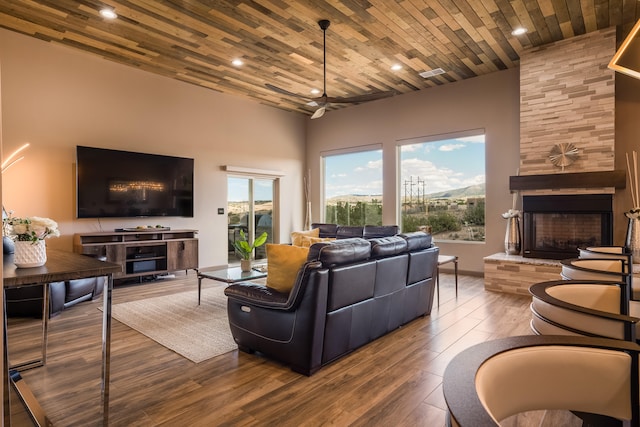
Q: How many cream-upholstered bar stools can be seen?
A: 4